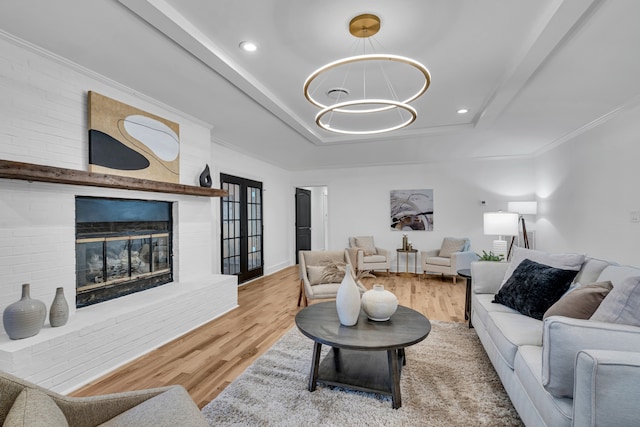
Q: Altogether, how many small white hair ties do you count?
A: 0